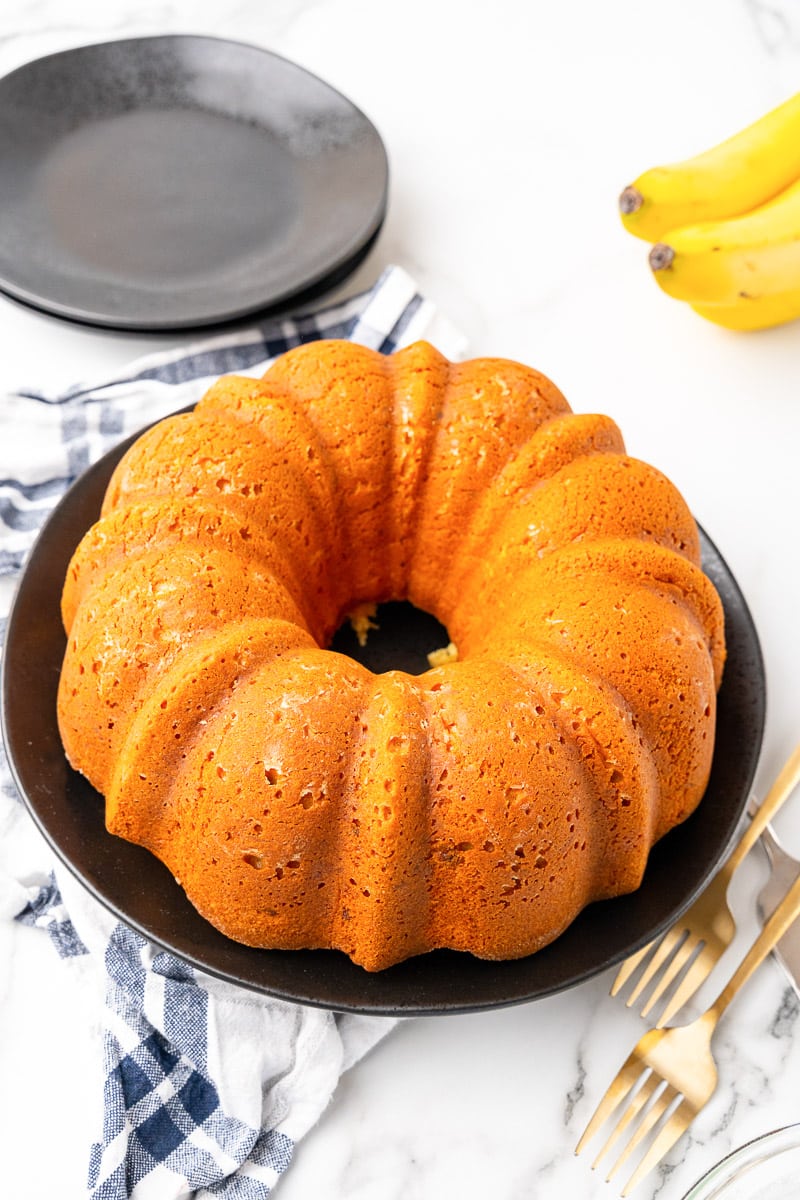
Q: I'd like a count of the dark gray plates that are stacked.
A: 2